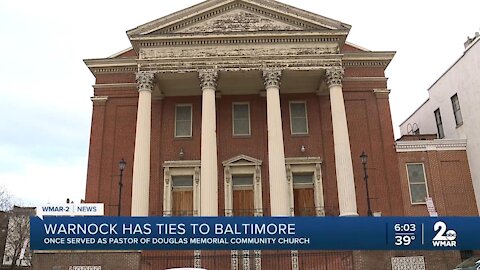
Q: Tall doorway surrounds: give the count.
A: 3